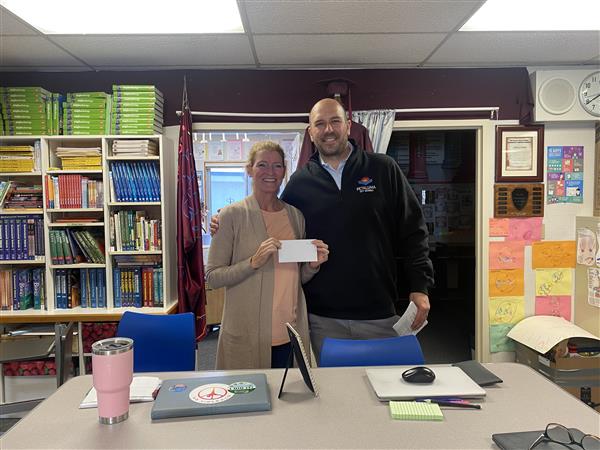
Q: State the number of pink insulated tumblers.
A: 1